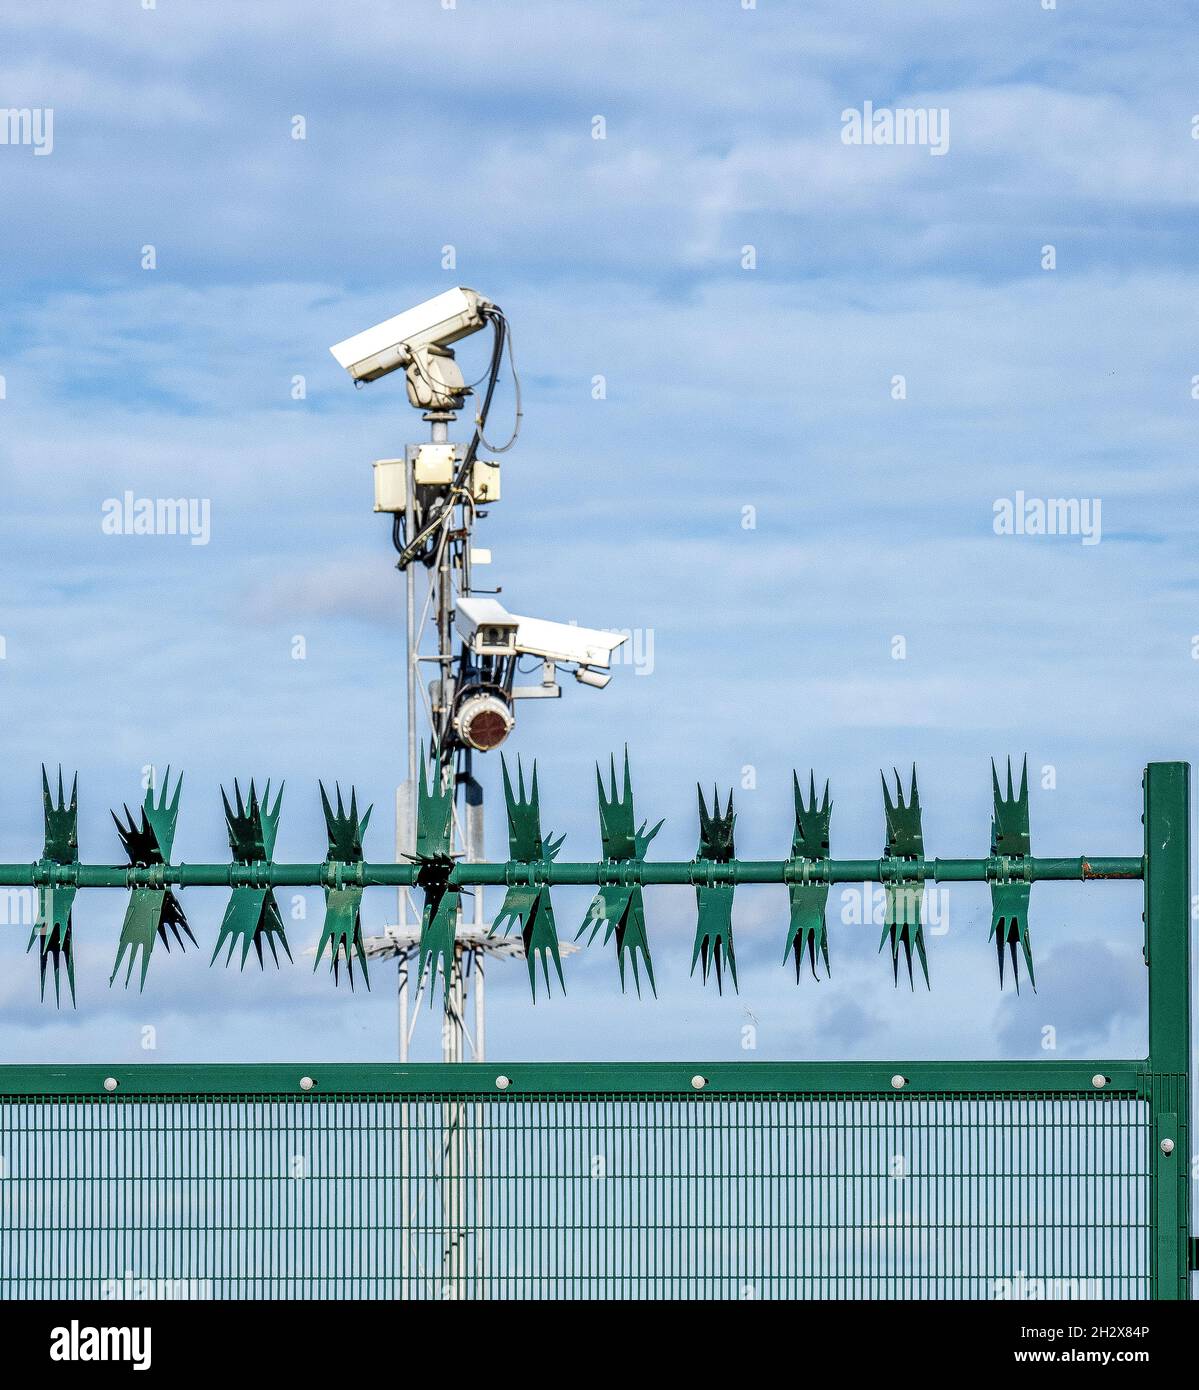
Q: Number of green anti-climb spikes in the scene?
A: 11